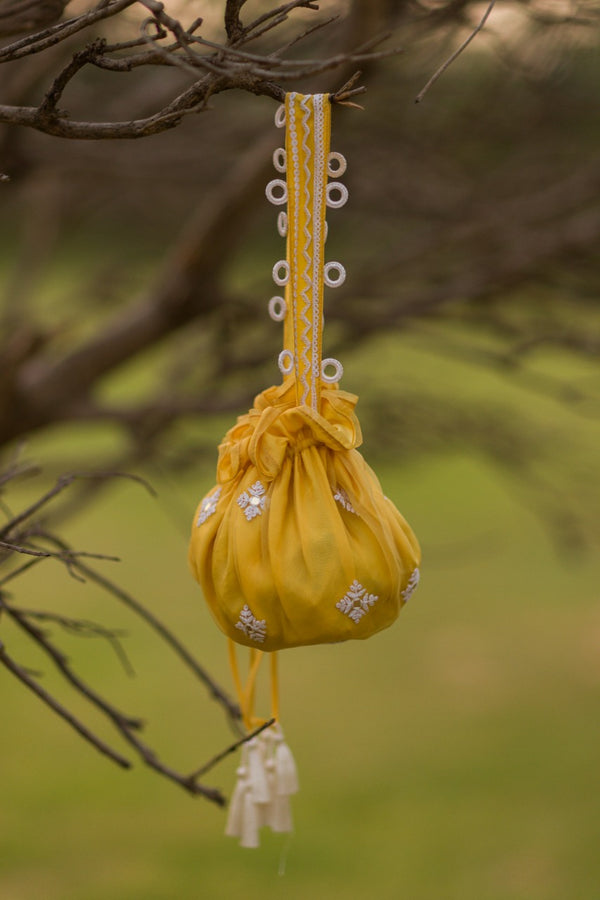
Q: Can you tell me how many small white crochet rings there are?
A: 11